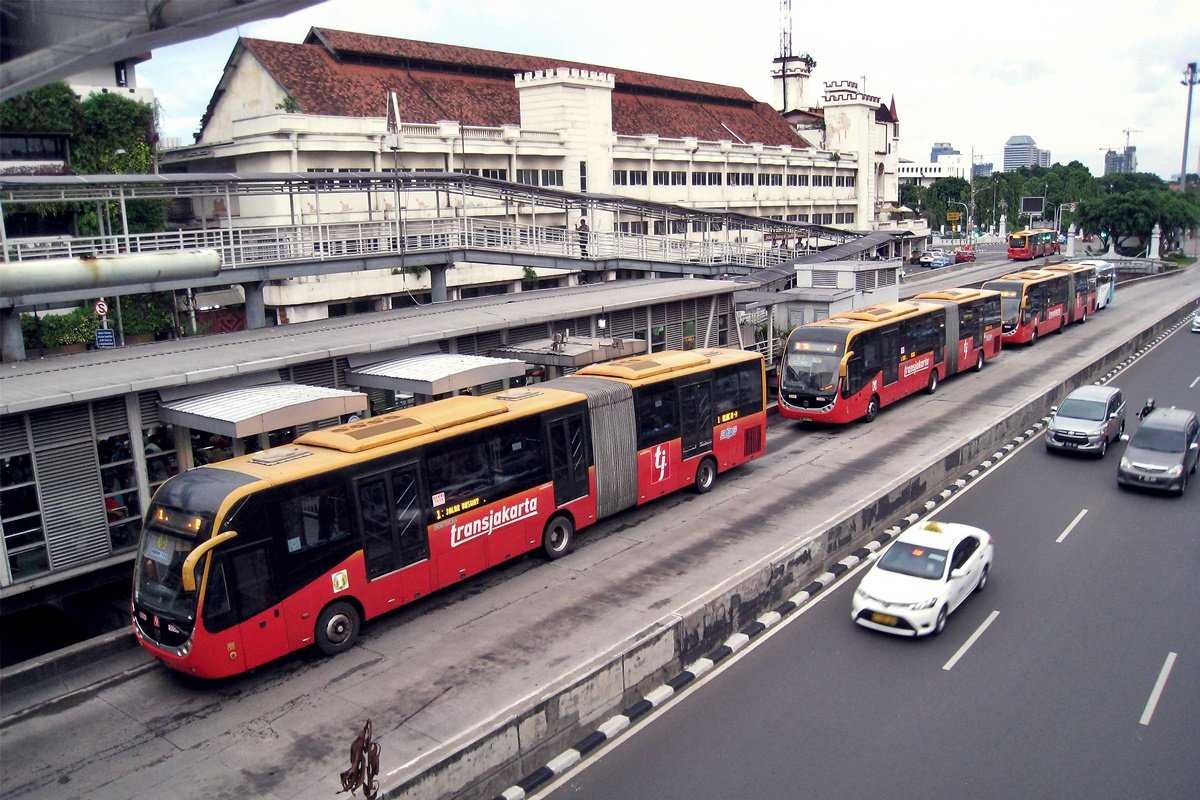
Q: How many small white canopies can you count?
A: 2